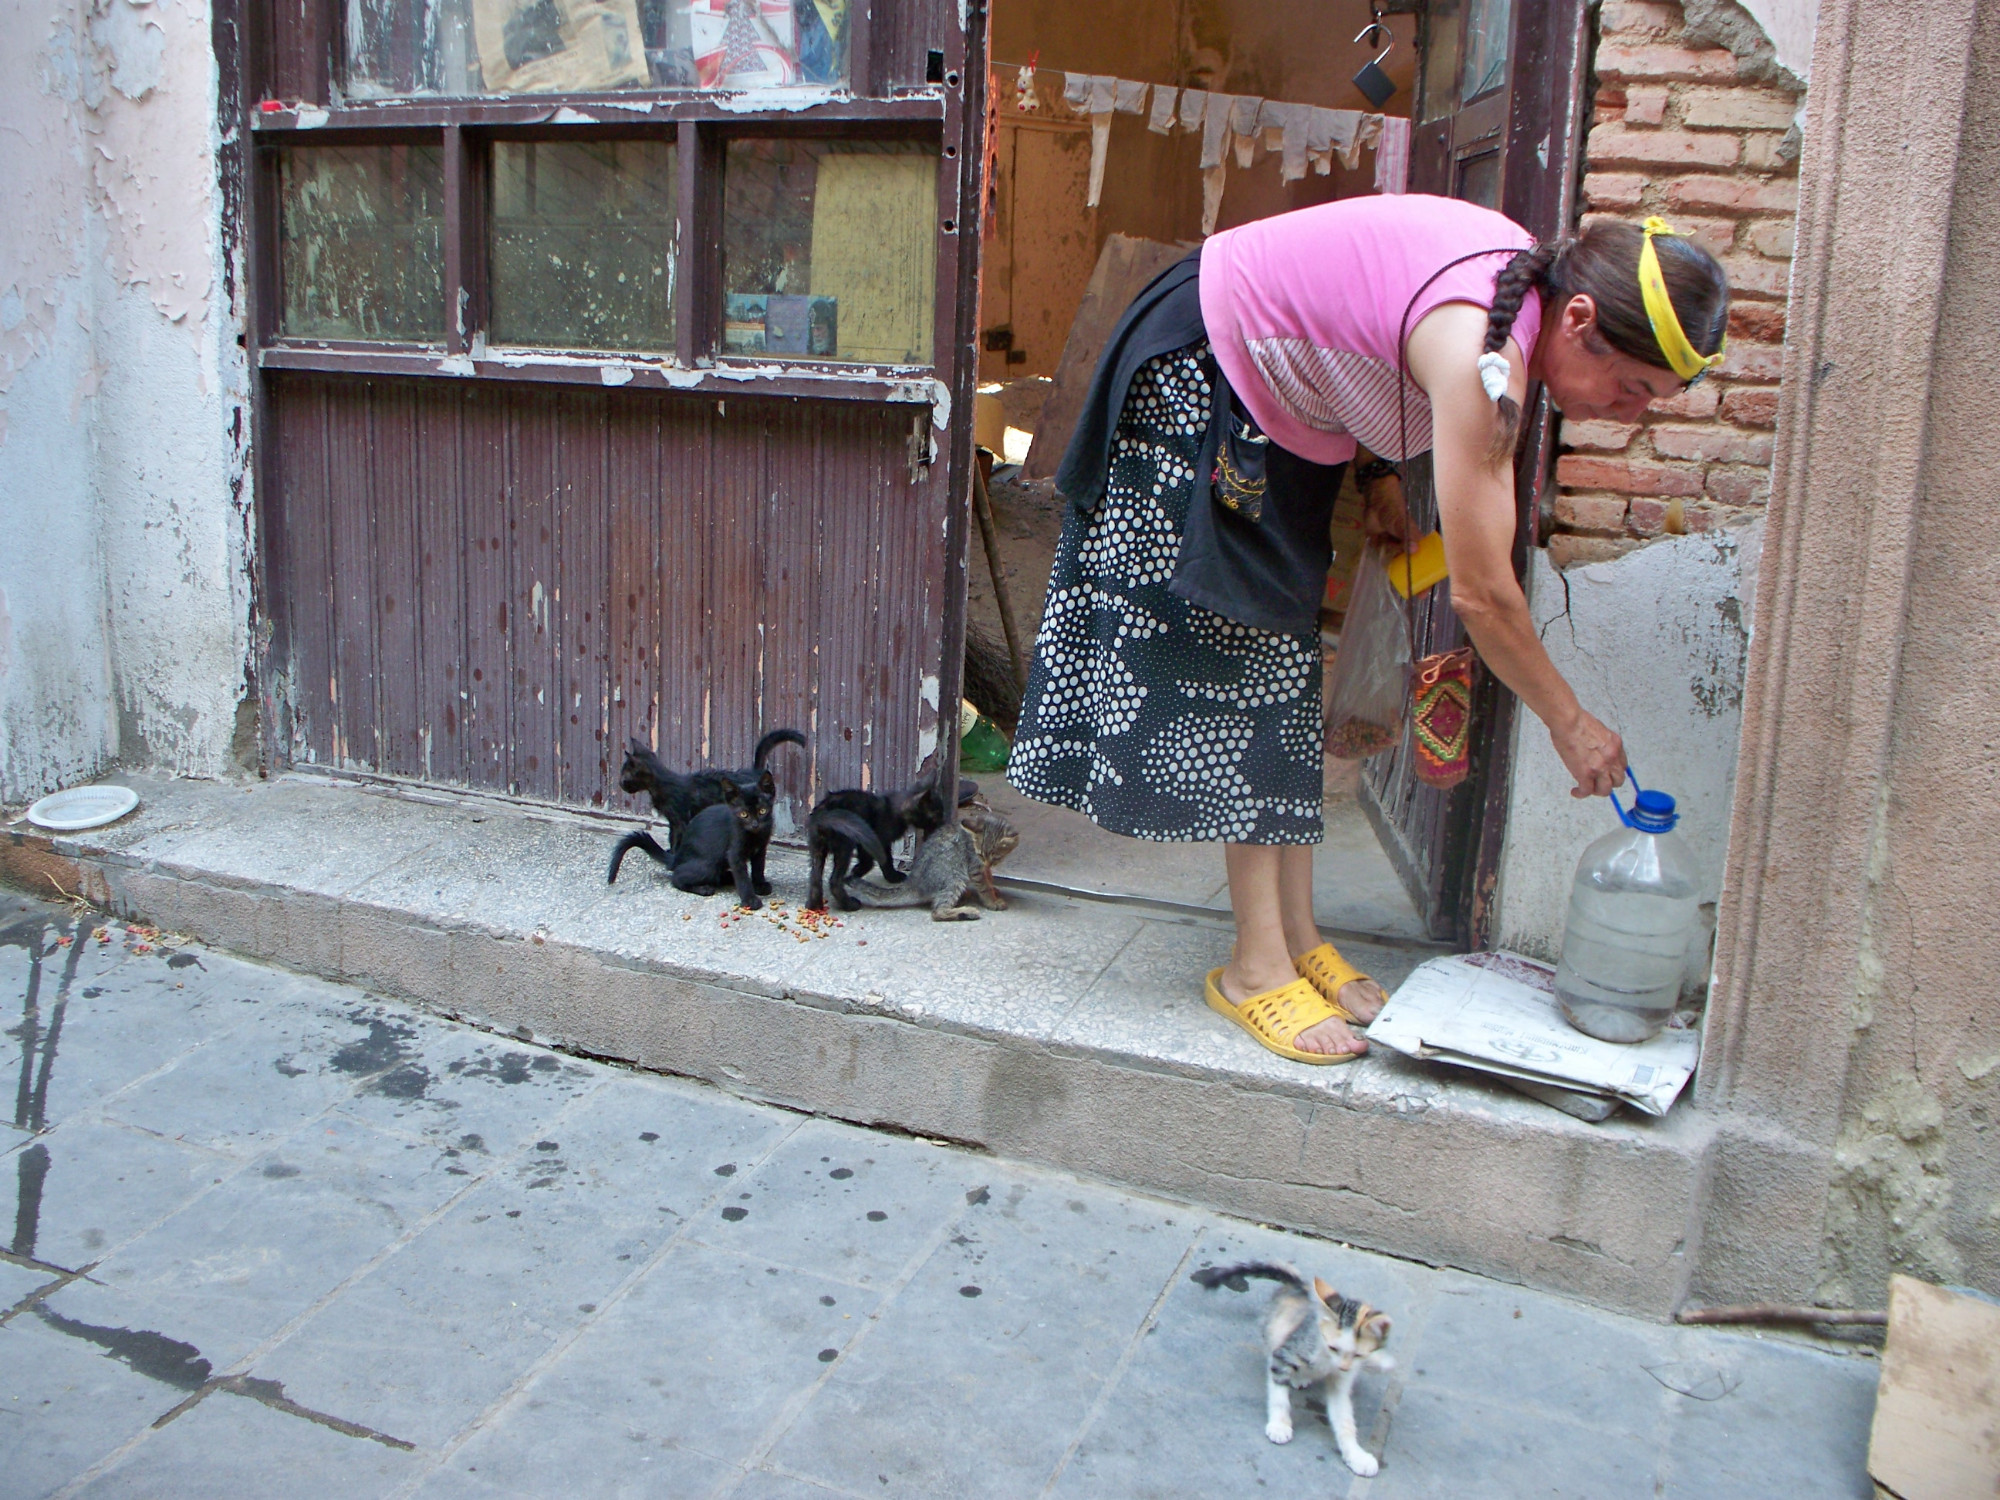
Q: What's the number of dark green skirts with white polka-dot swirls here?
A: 1